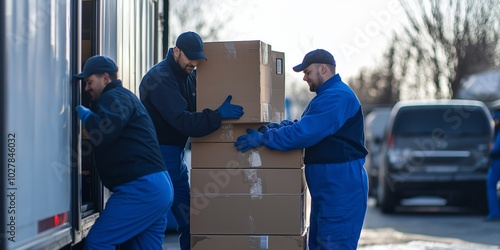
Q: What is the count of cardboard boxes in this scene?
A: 7